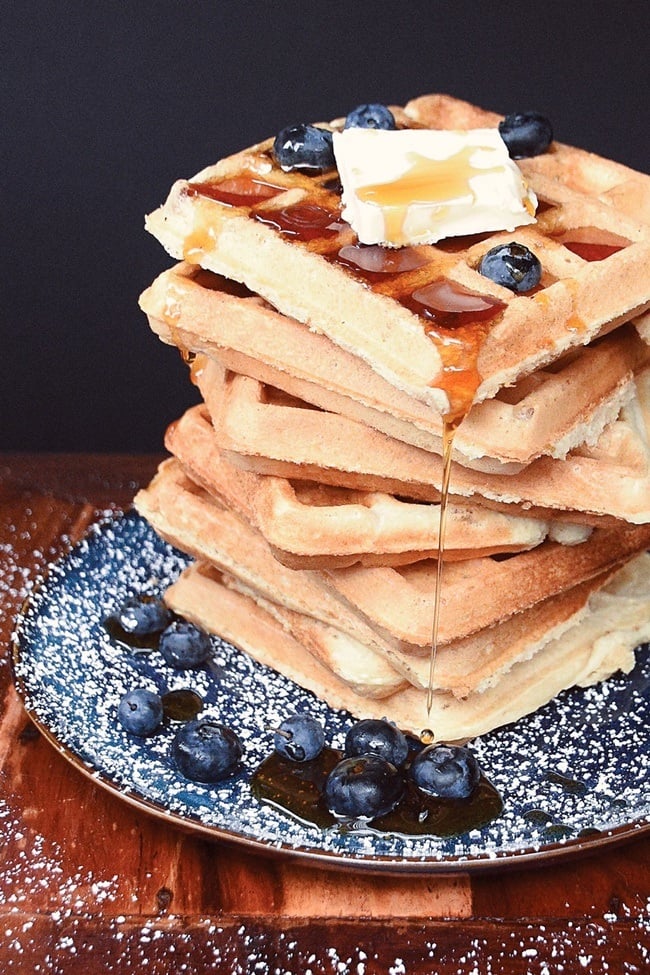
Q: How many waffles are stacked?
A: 8